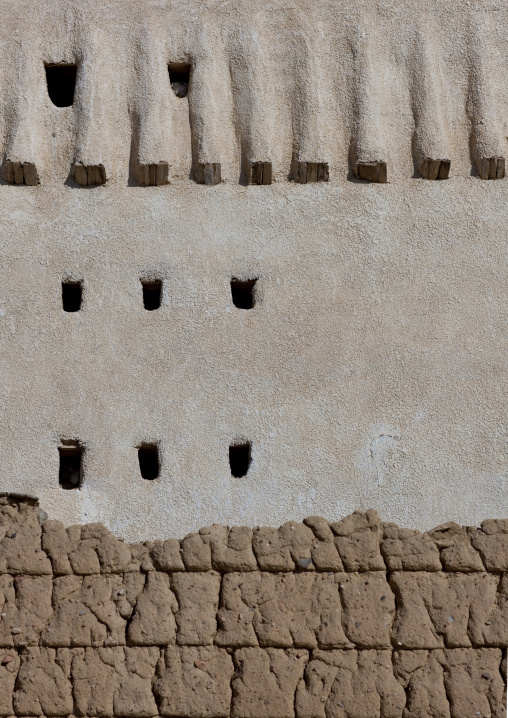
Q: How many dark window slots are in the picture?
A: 8